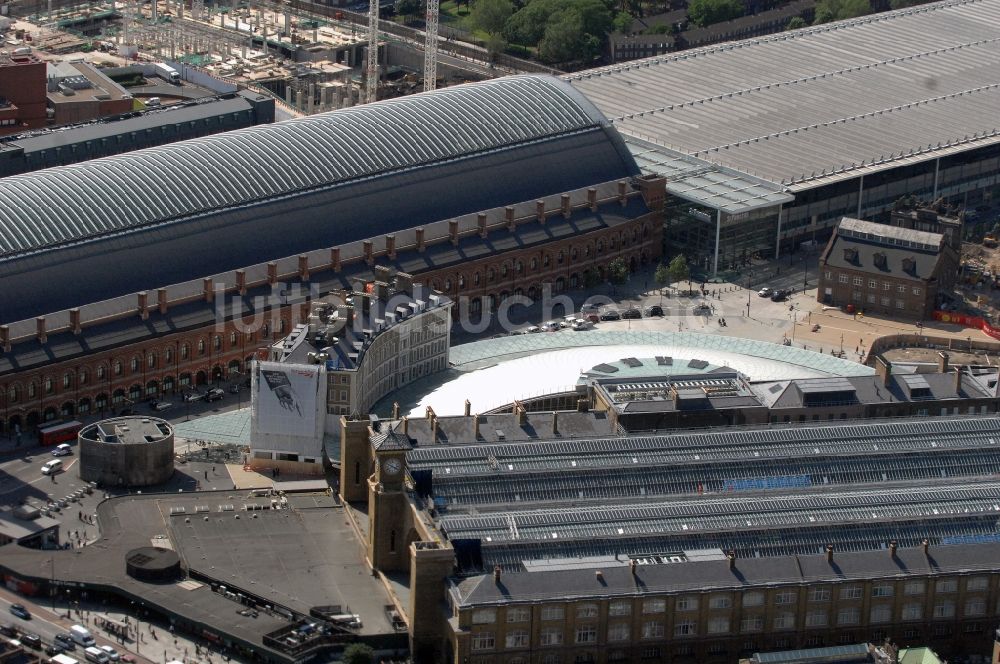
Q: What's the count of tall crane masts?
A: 2